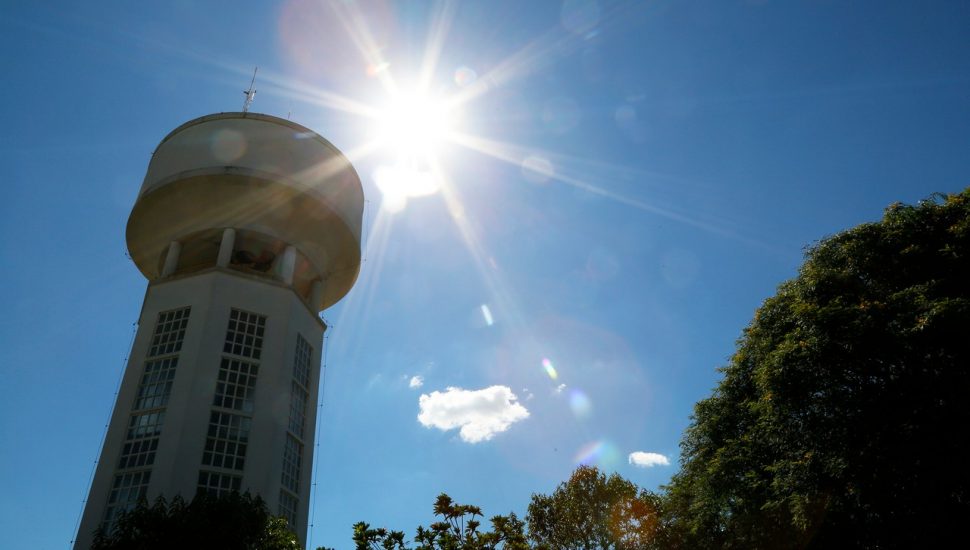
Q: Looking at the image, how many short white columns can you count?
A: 4